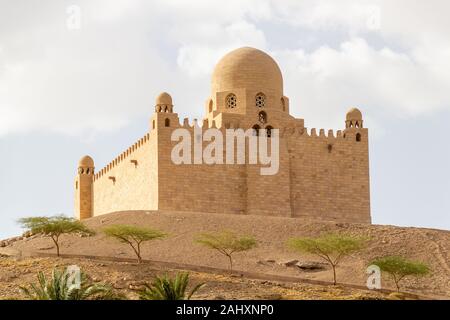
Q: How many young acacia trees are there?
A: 5